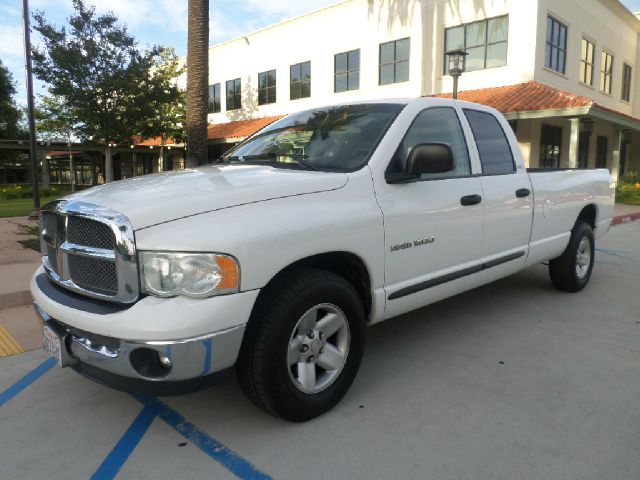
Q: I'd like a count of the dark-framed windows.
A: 11